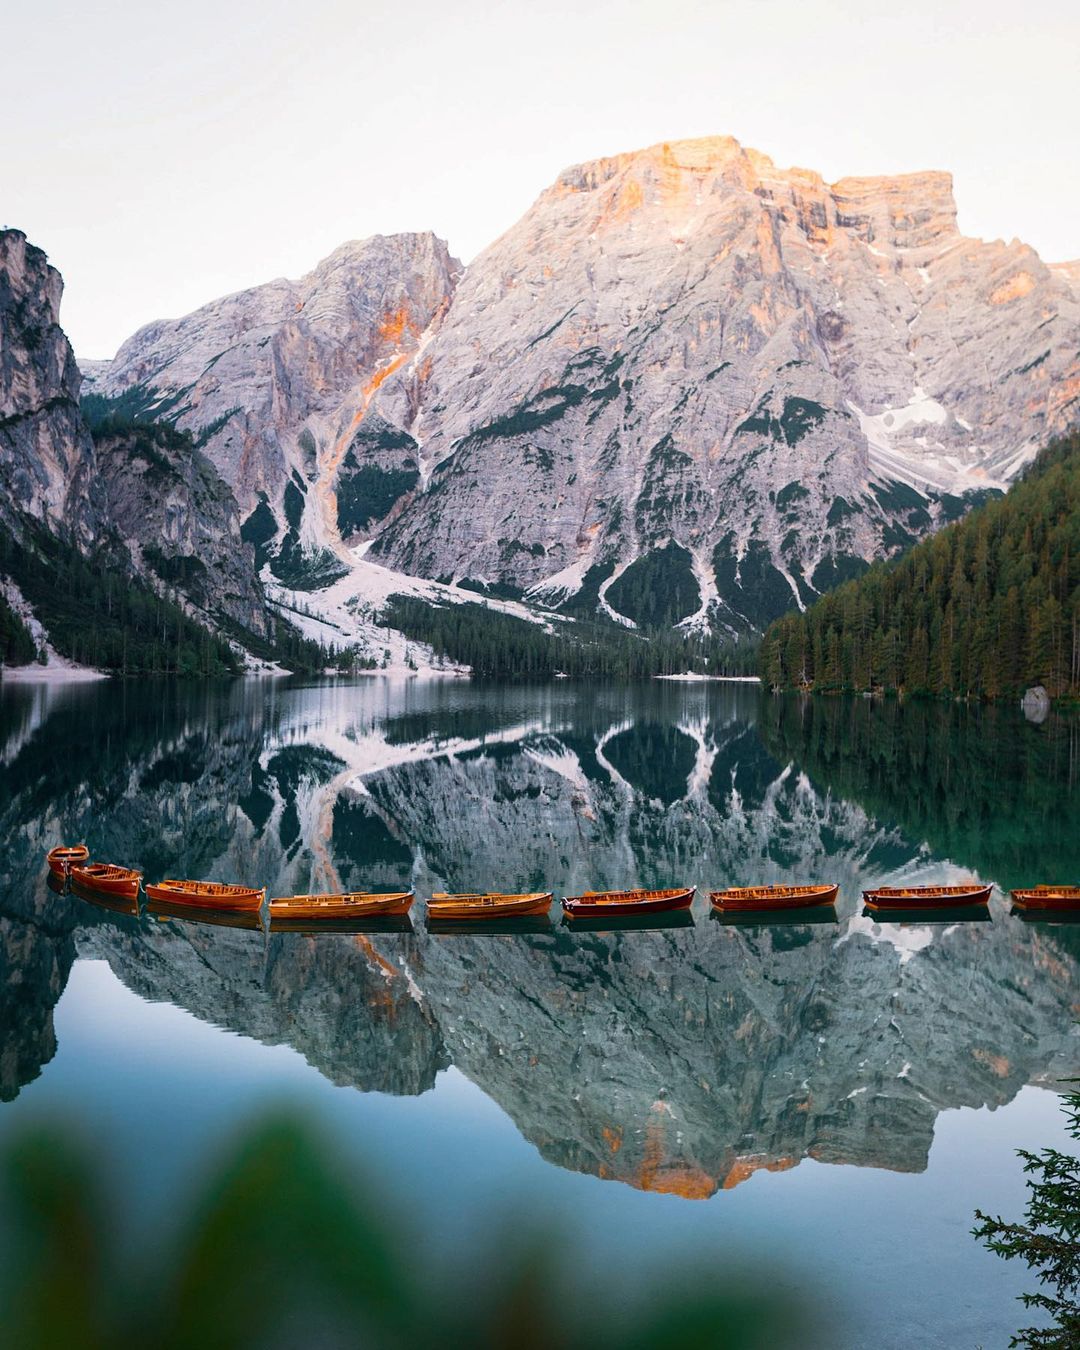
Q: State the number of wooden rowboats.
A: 9